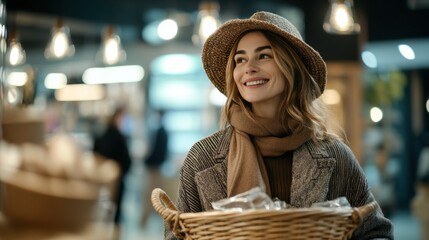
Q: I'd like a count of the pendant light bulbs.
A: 5